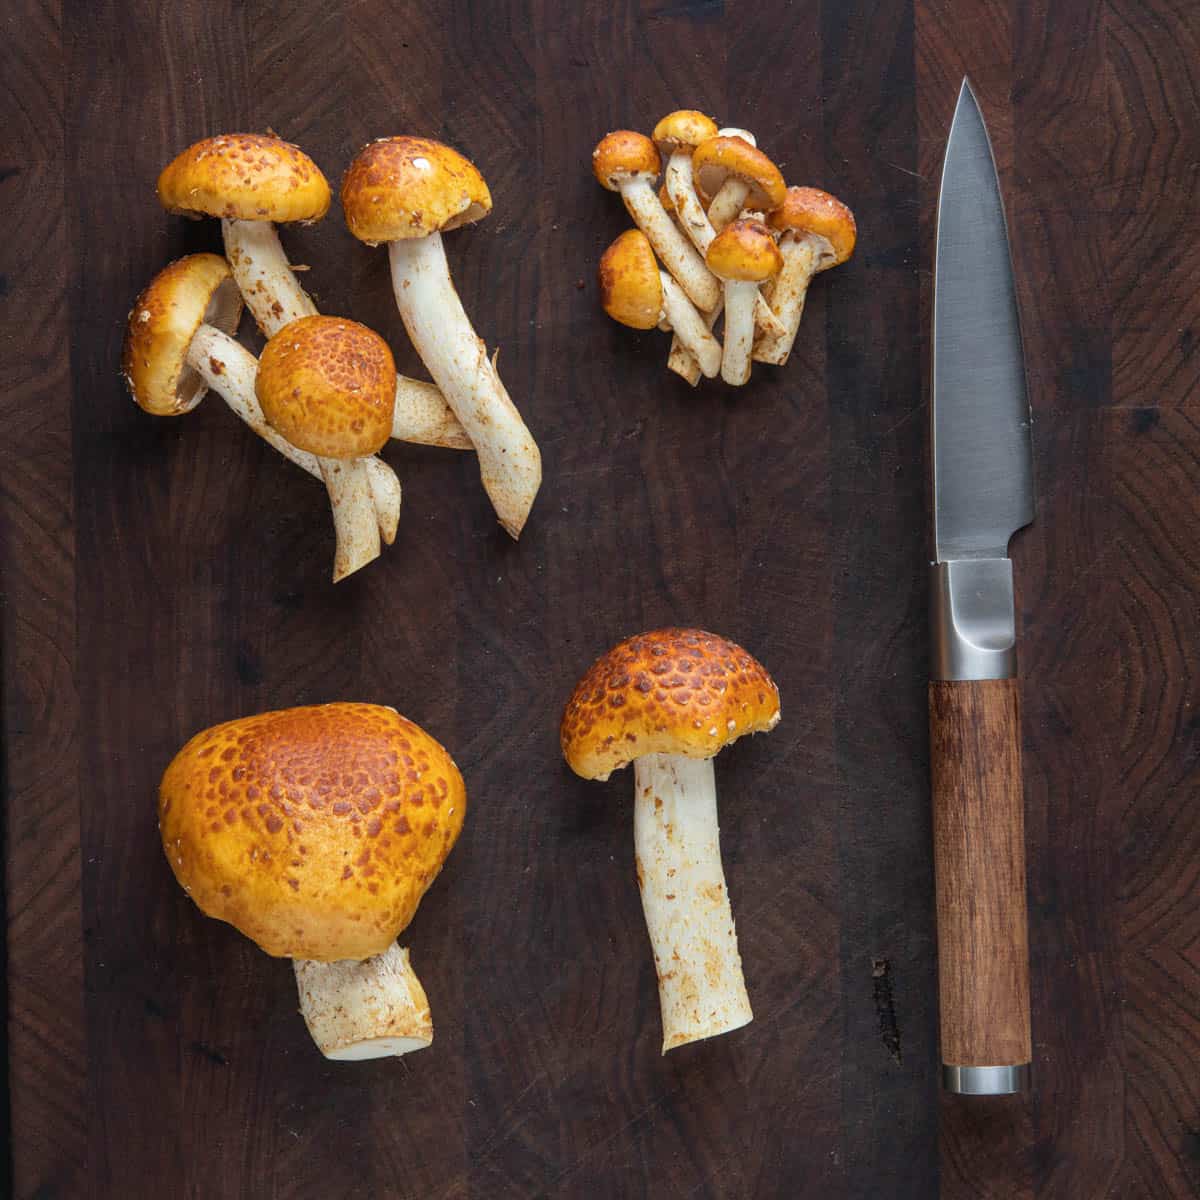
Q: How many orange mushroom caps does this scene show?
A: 12